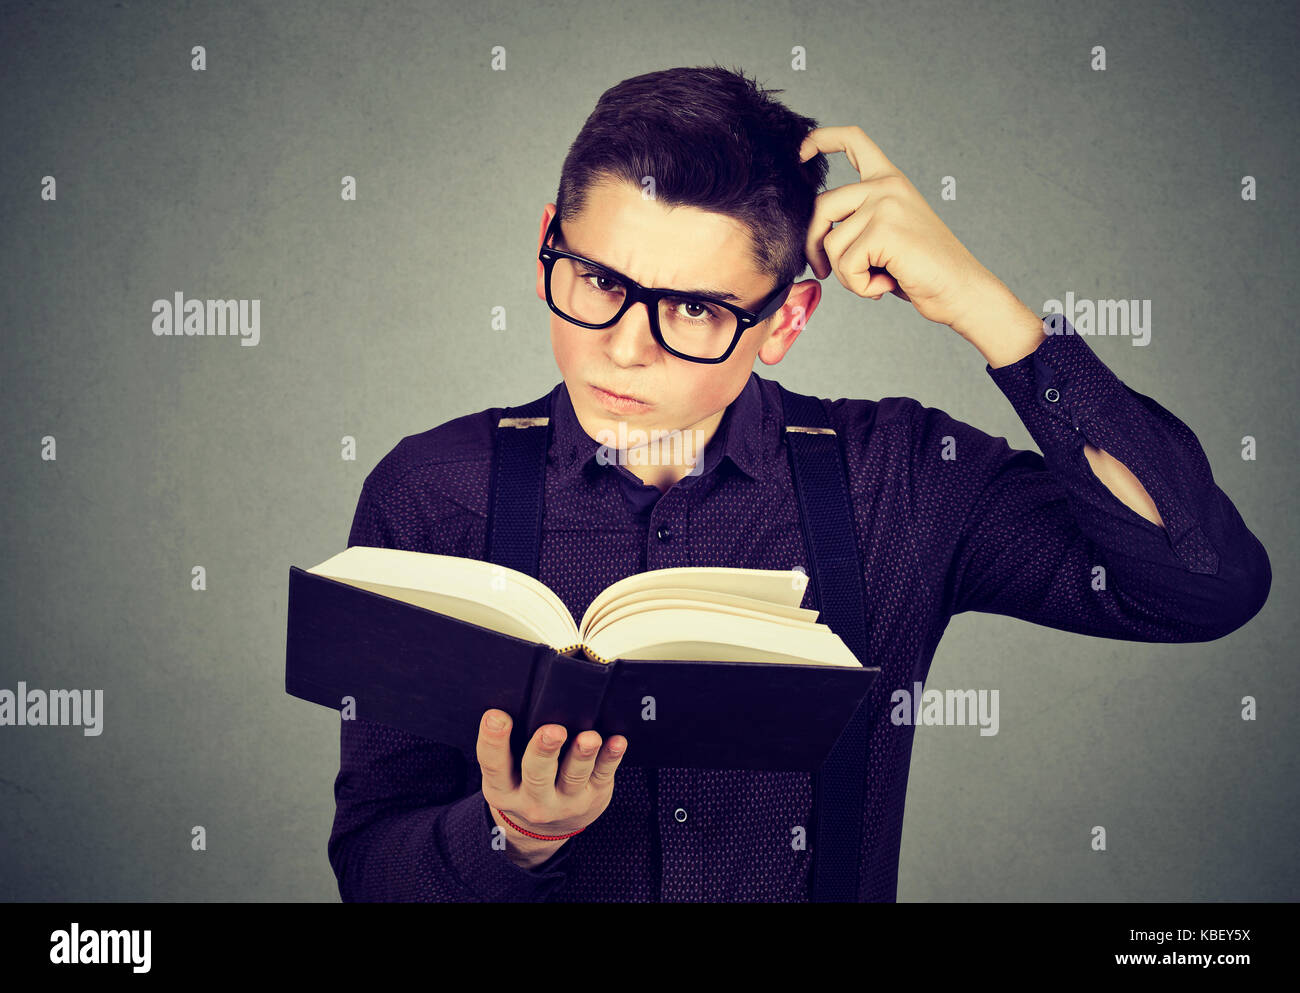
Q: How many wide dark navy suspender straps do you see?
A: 2